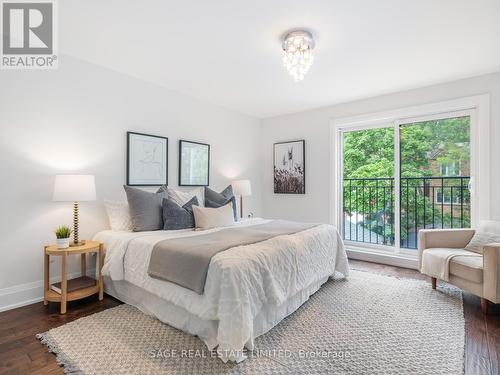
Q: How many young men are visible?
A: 0